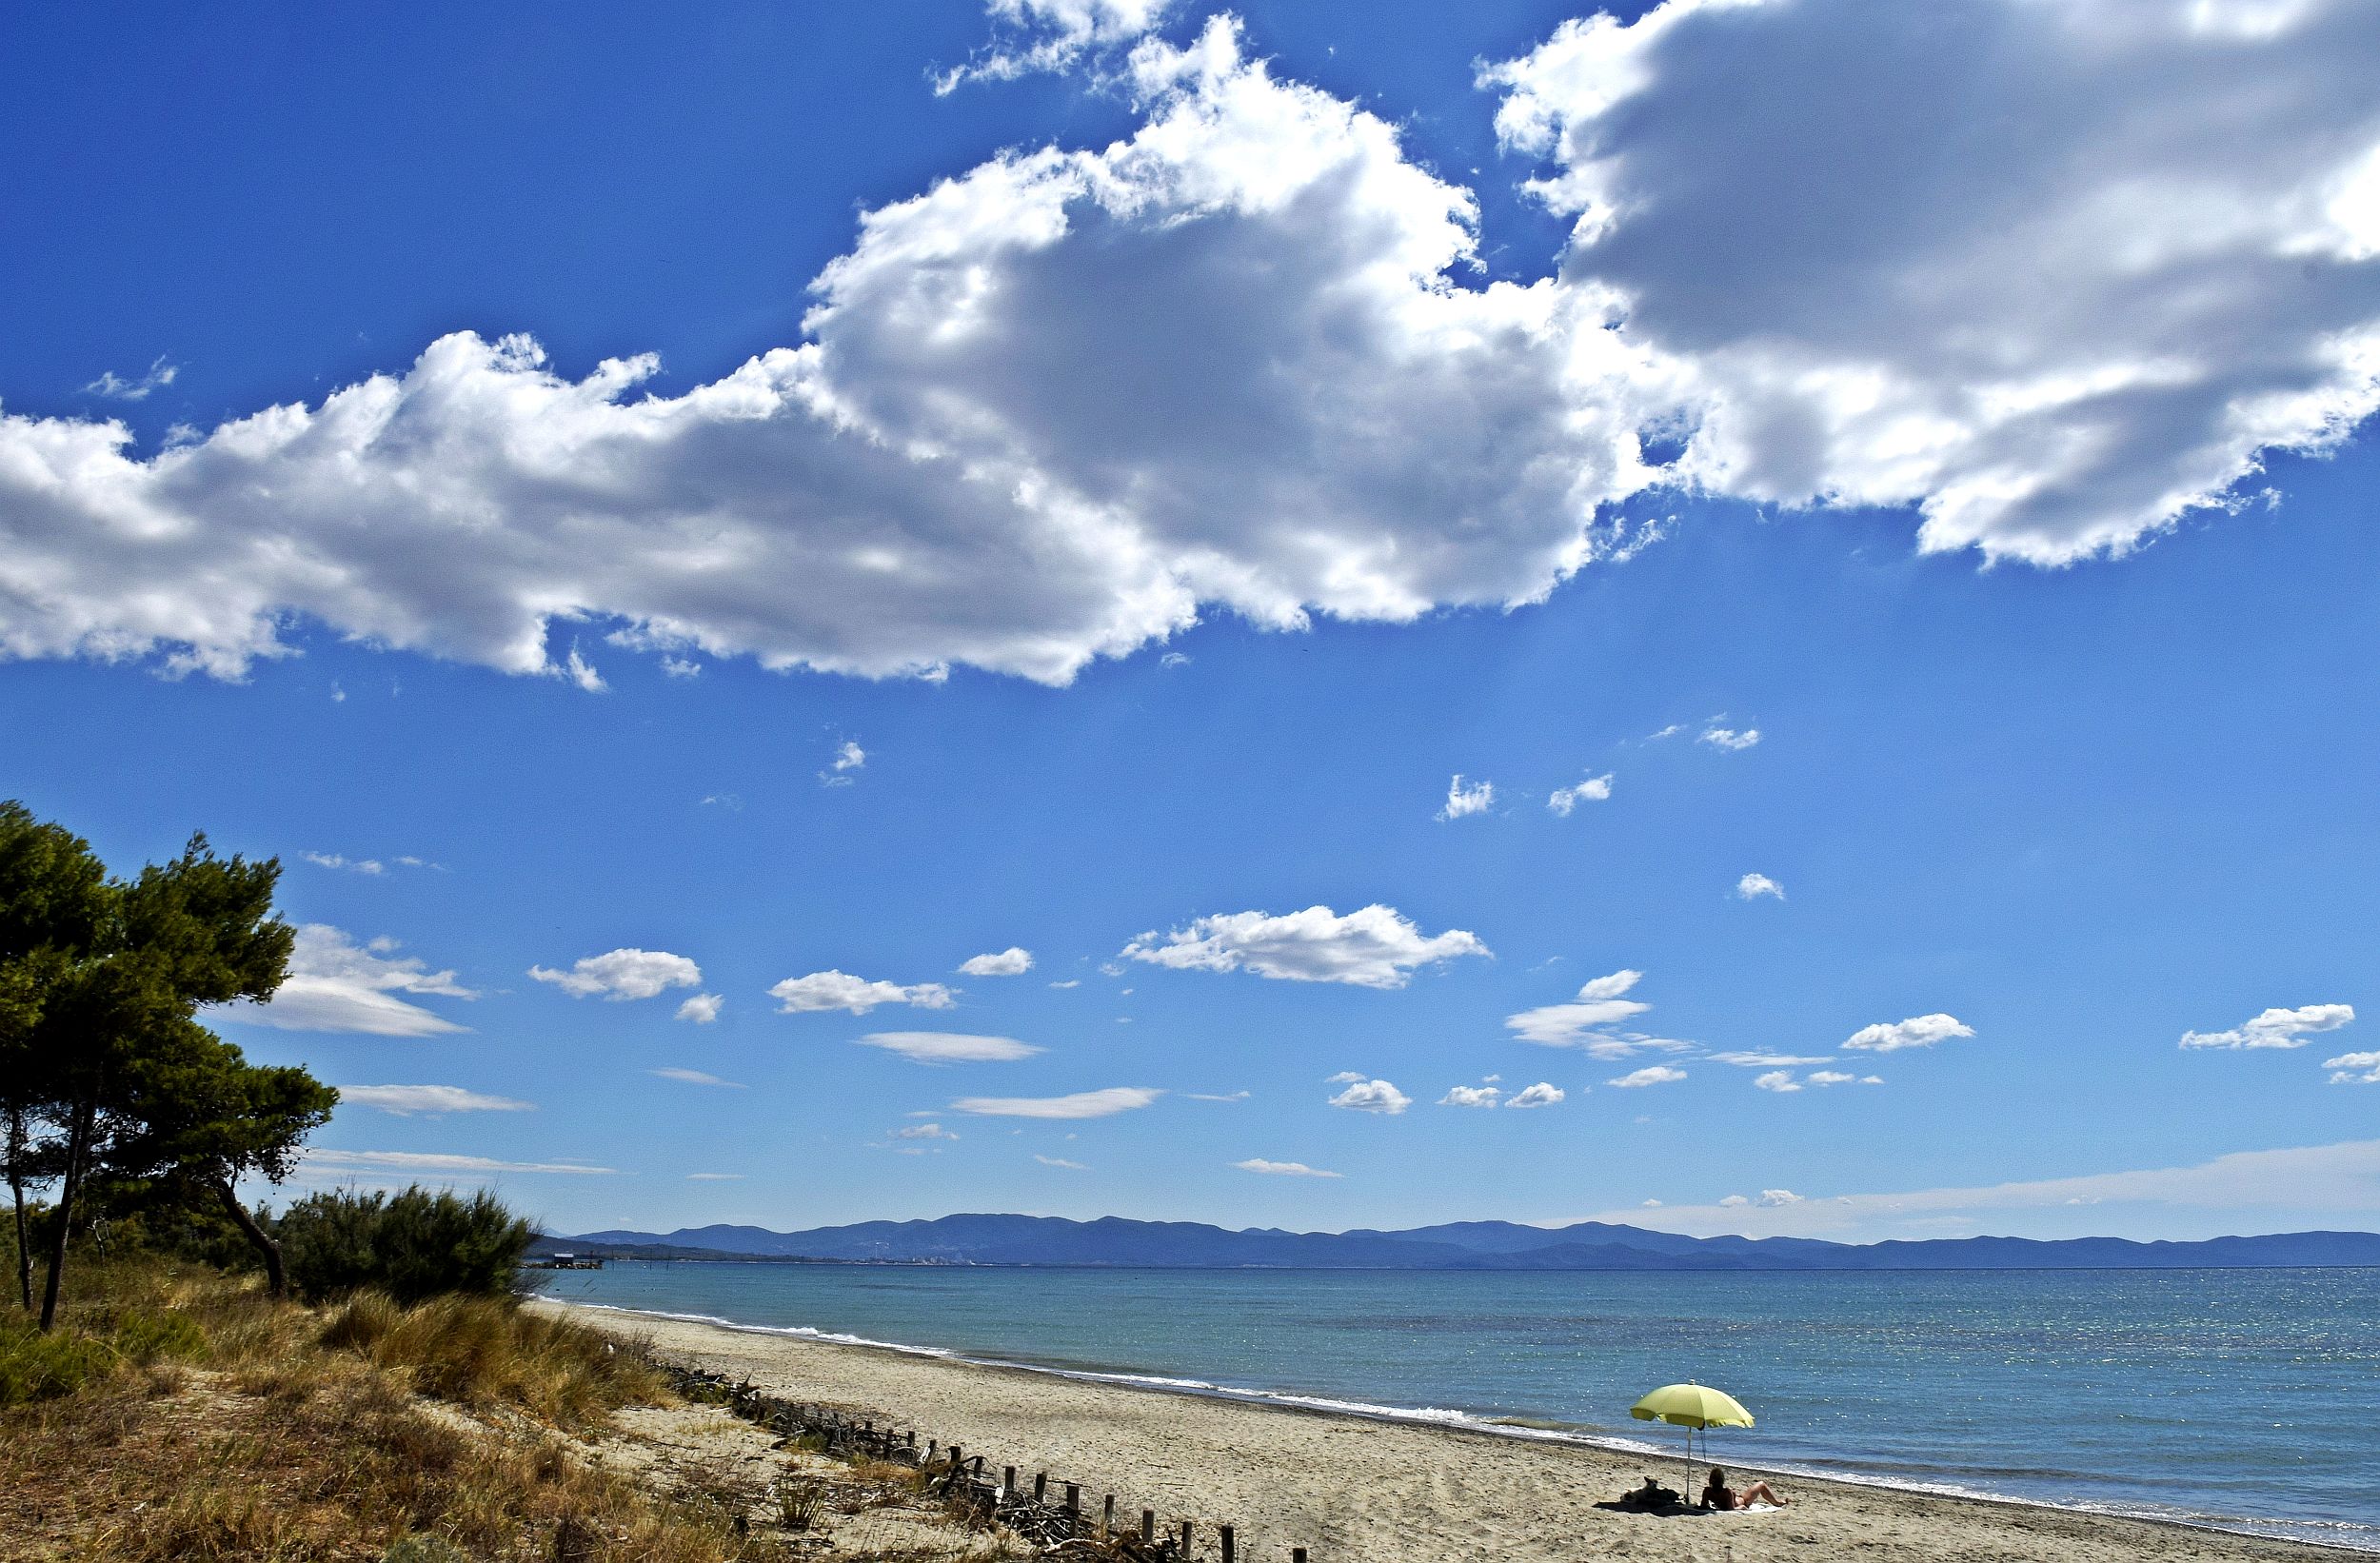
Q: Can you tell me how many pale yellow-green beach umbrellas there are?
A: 1